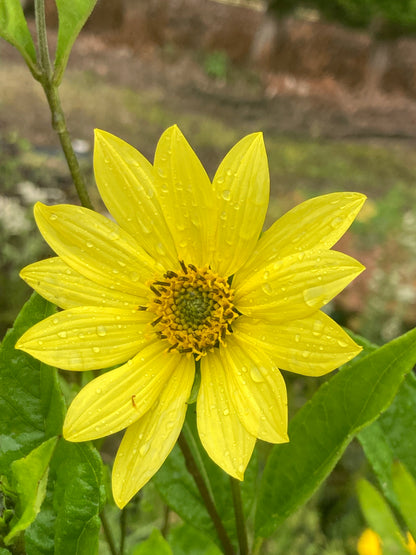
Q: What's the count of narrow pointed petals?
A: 13